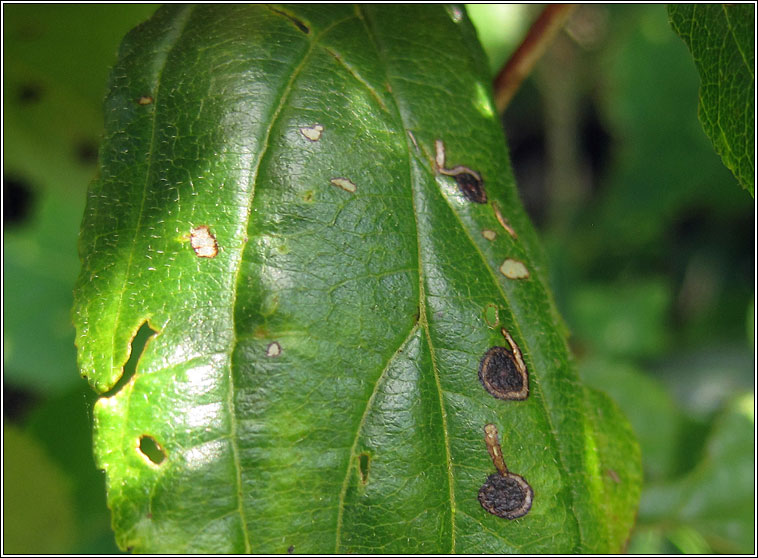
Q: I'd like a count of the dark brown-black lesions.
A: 3